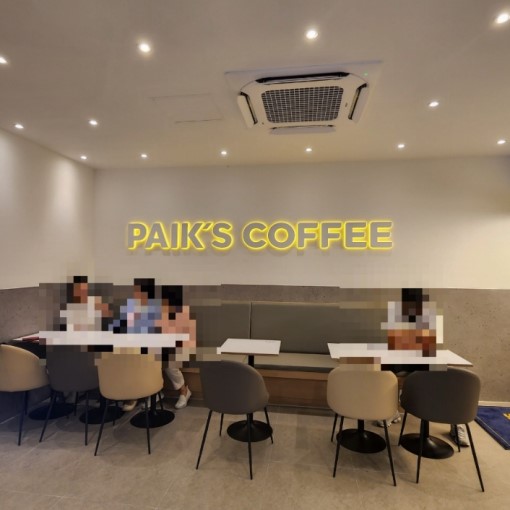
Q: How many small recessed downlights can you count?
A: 13